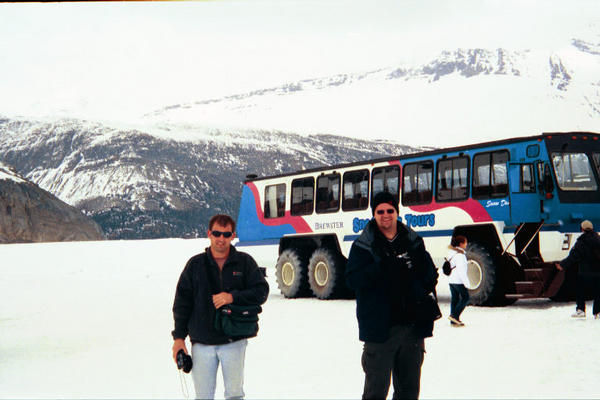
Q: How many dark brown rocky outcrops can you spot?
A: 1